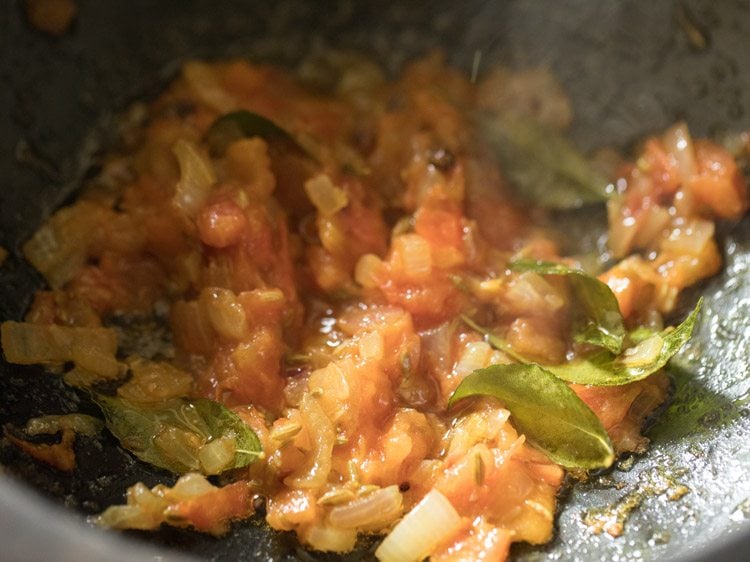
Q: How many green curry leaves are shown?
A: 6